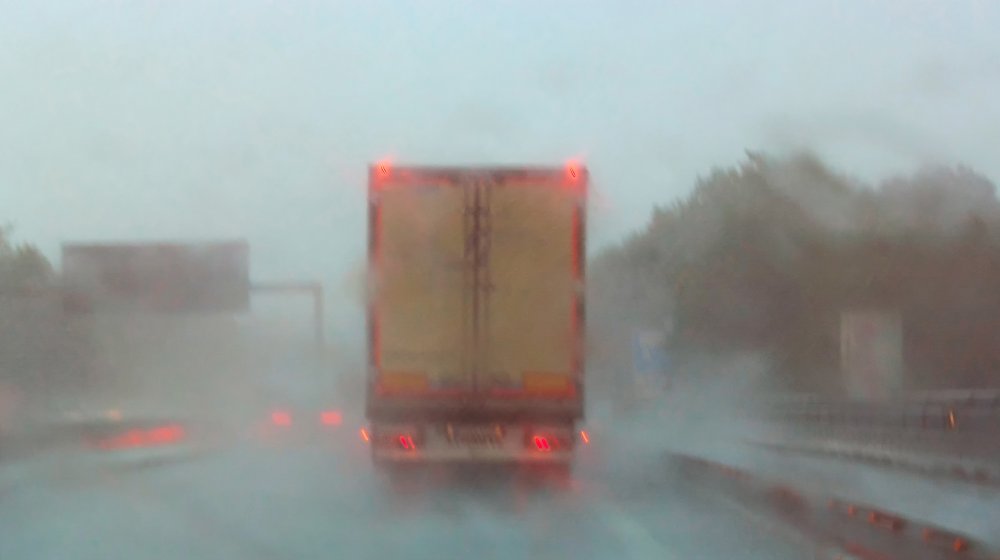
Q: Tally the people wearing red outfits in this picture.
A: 0